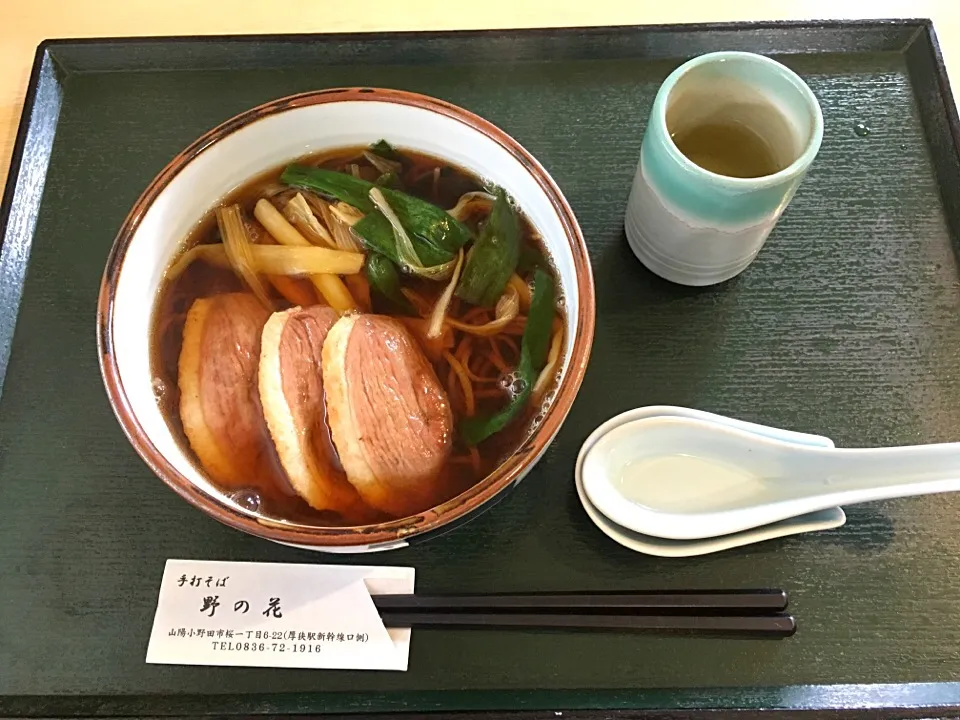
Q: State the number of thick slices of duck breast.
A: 3